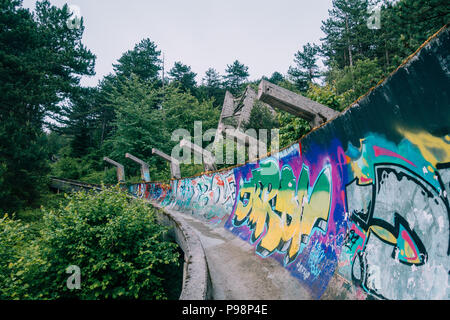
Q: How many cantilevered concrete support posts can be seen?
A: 6